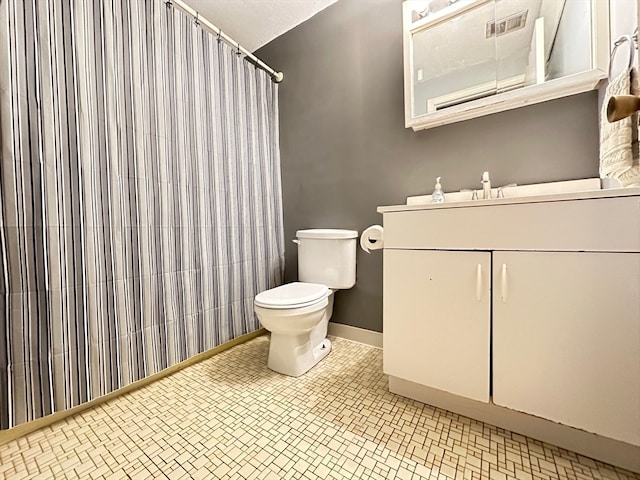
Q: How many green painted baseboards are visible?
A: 0